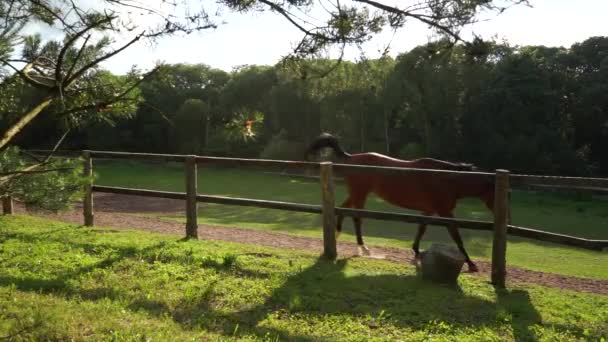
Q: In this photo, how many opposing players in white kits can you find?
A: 0